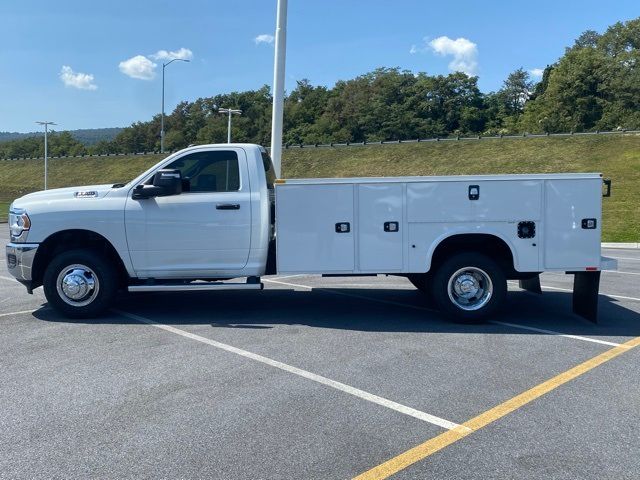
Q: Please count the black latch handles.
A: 4